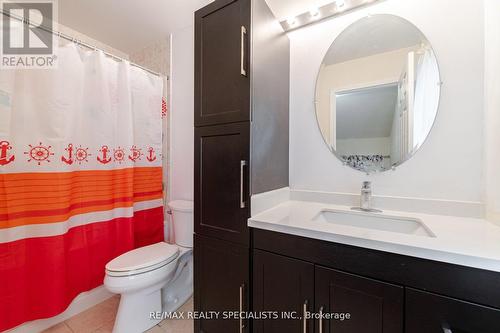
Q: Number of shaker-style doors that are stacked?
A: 3